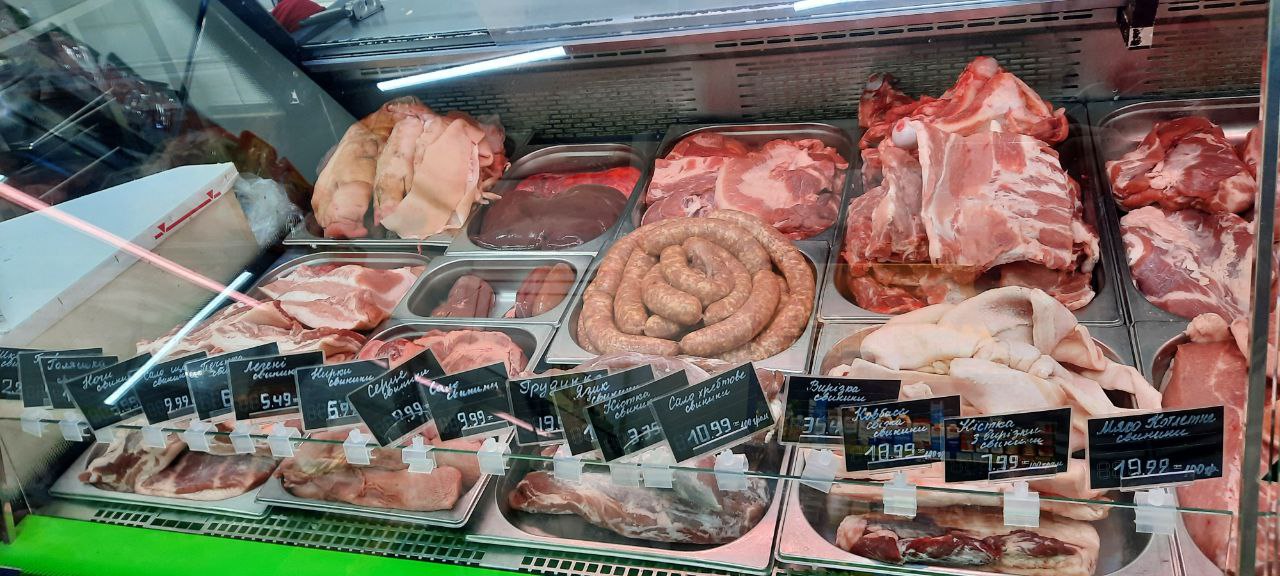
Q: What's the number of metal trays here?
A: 14